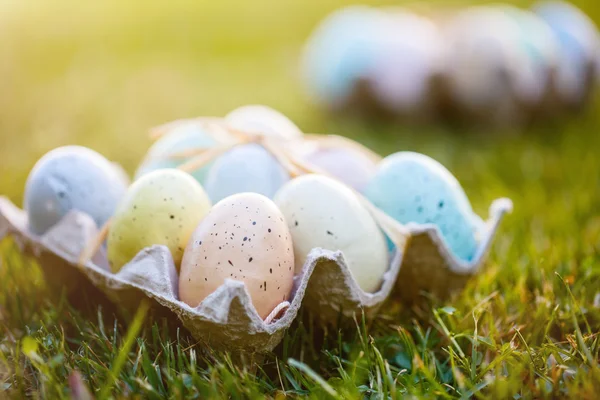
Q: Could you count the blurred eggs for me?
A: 5